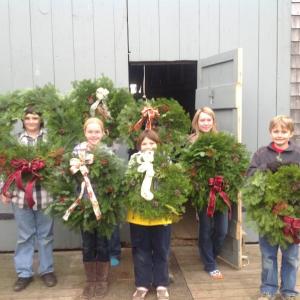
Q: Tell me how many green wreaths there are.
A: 7